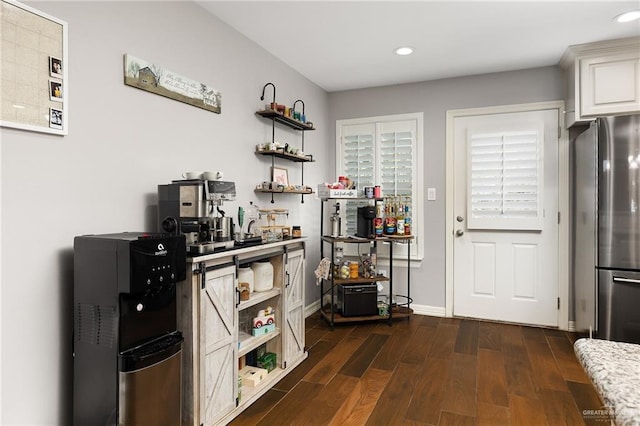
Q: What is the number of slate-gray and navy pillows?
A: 0